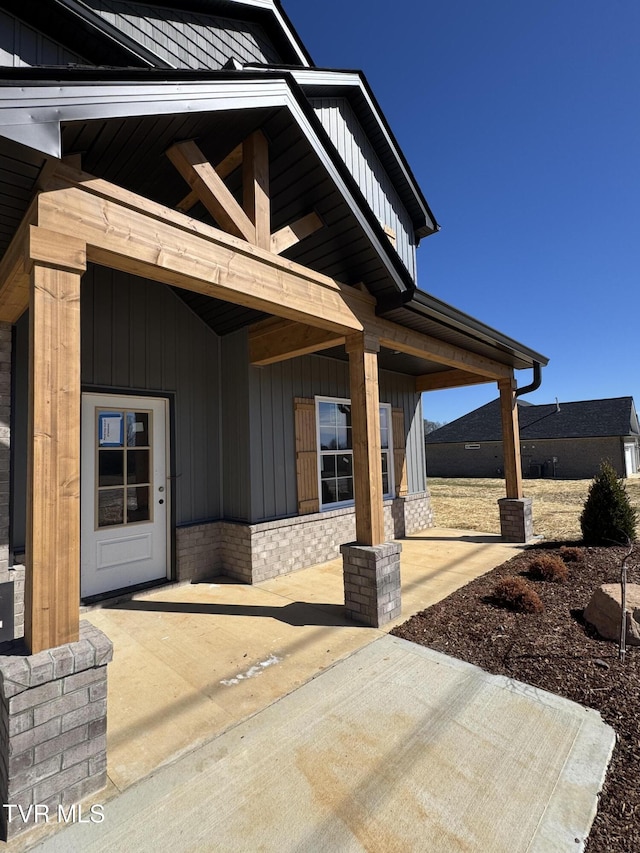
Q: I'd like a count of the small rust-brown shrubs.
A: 3